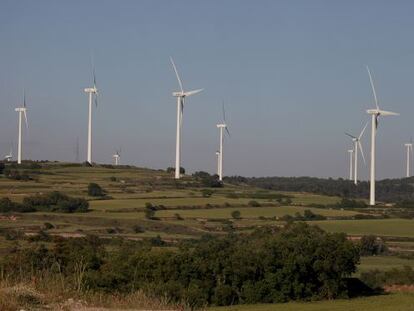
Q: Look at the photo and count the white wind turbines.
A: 11